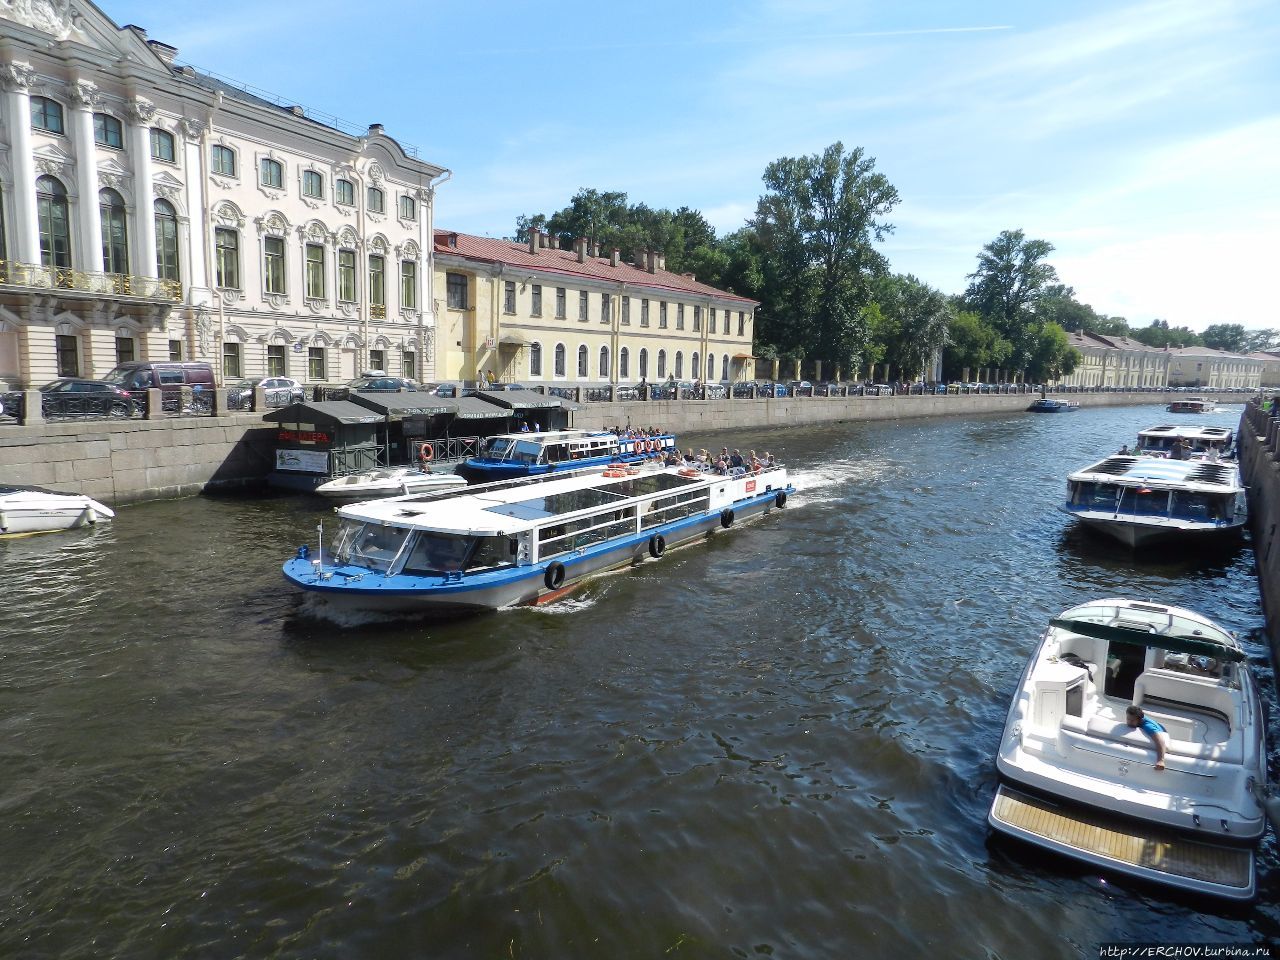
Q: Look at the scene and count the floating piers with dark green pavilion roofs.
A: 1